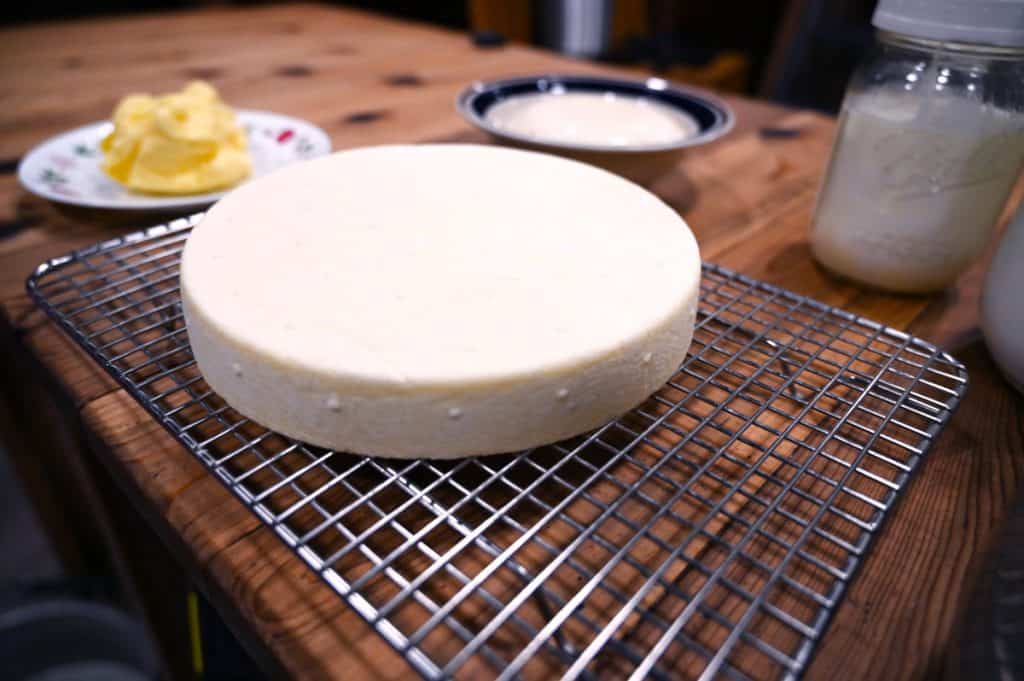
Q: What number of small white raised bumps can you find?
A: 5